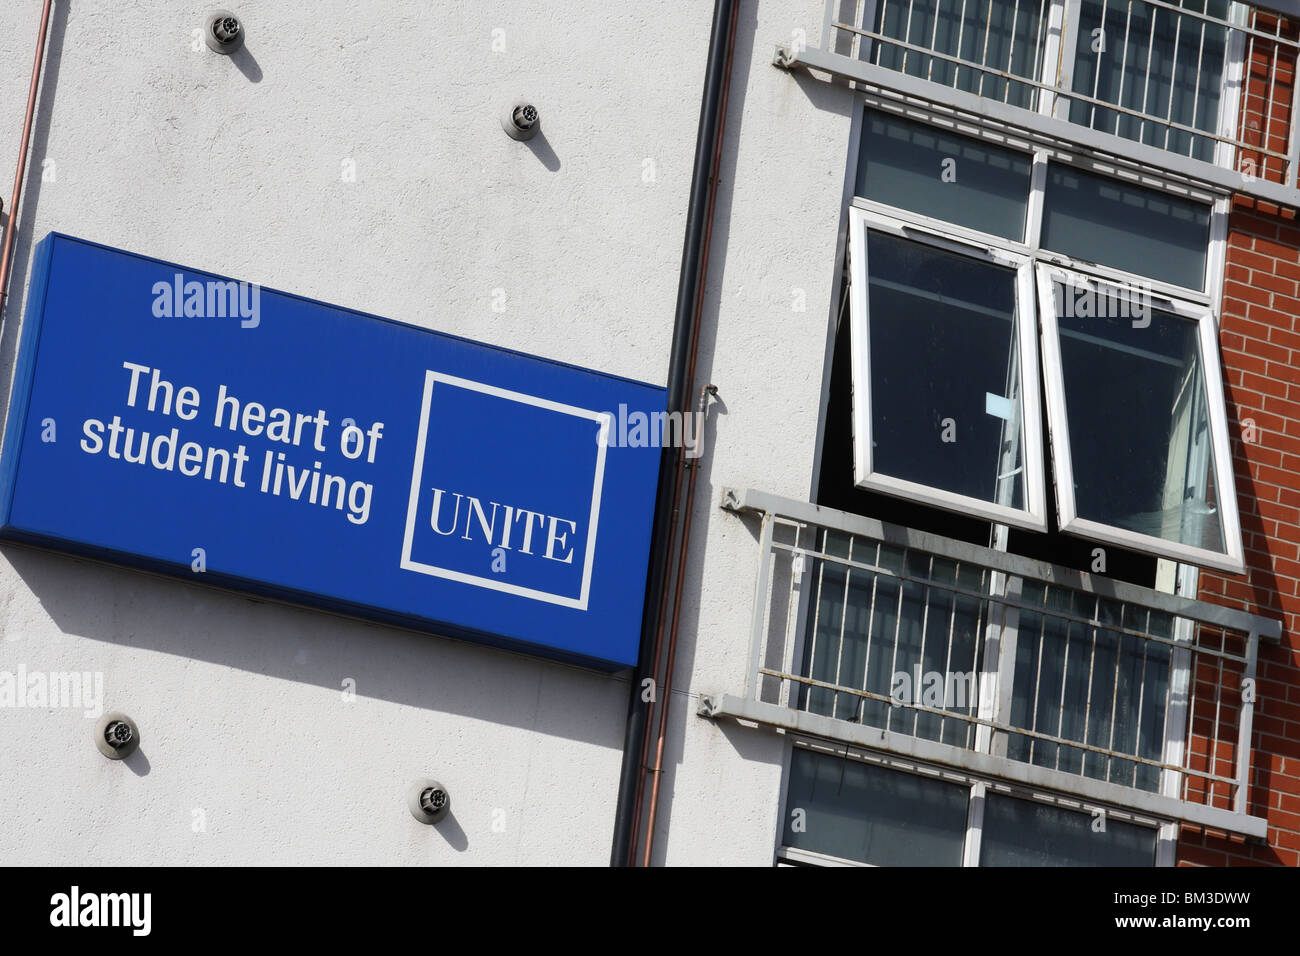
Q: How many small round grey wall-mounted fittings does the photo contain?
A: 4